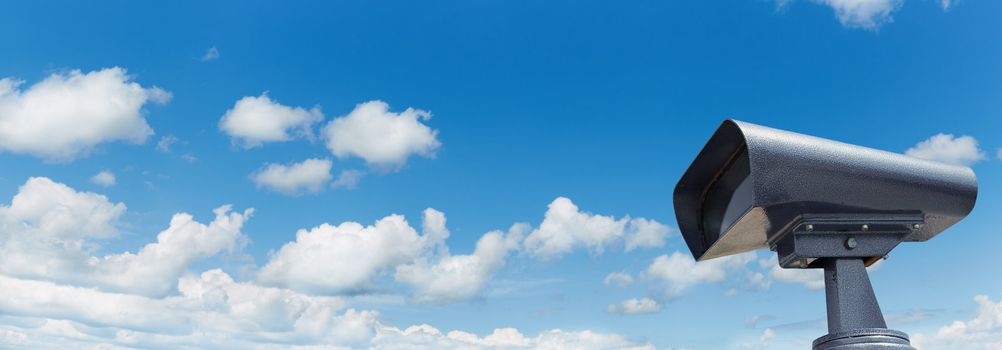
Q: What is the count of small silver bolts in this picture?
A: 3